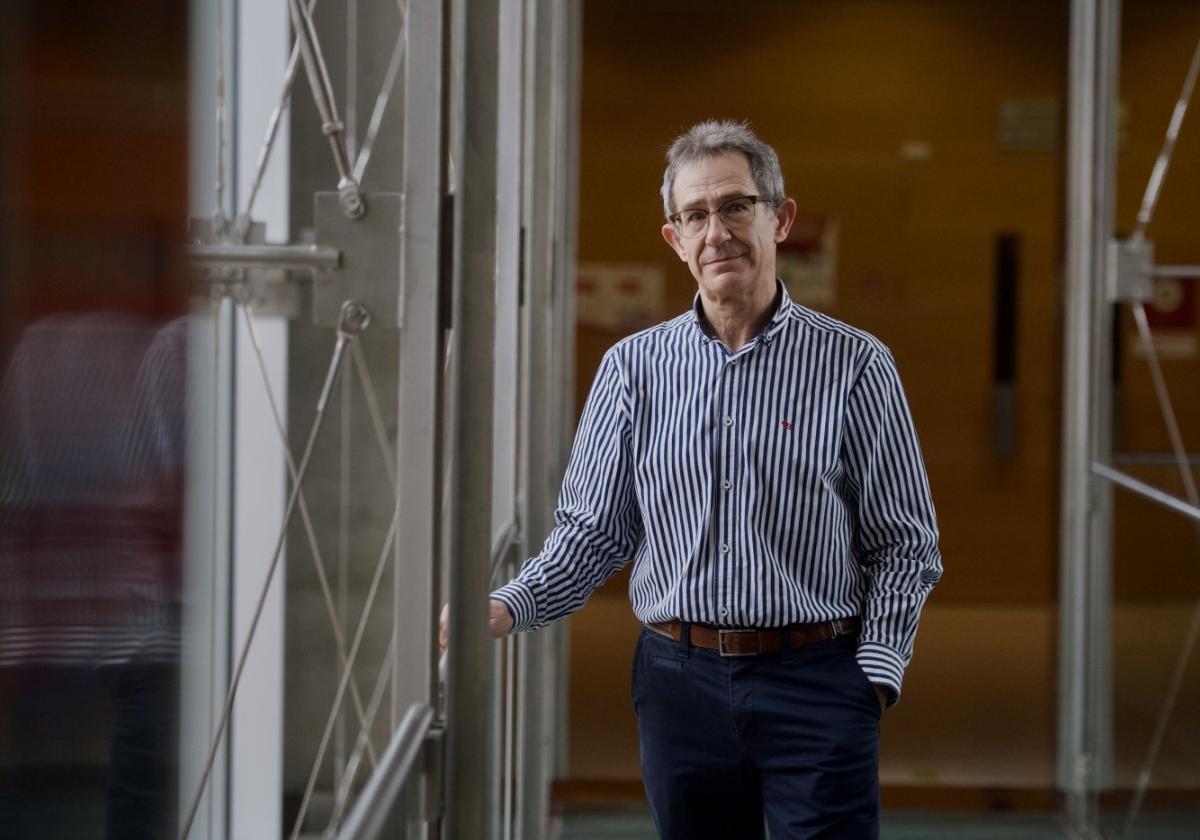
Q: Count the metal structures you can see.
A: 2